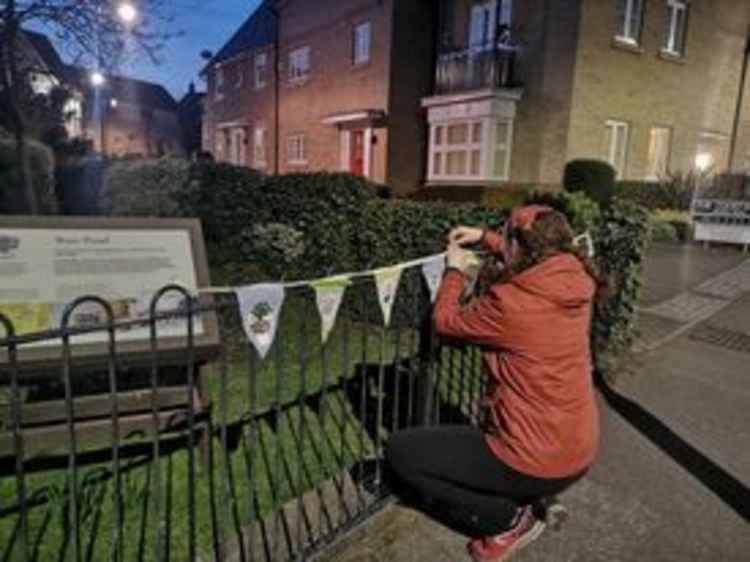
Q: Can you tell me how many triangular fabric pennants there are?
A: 4